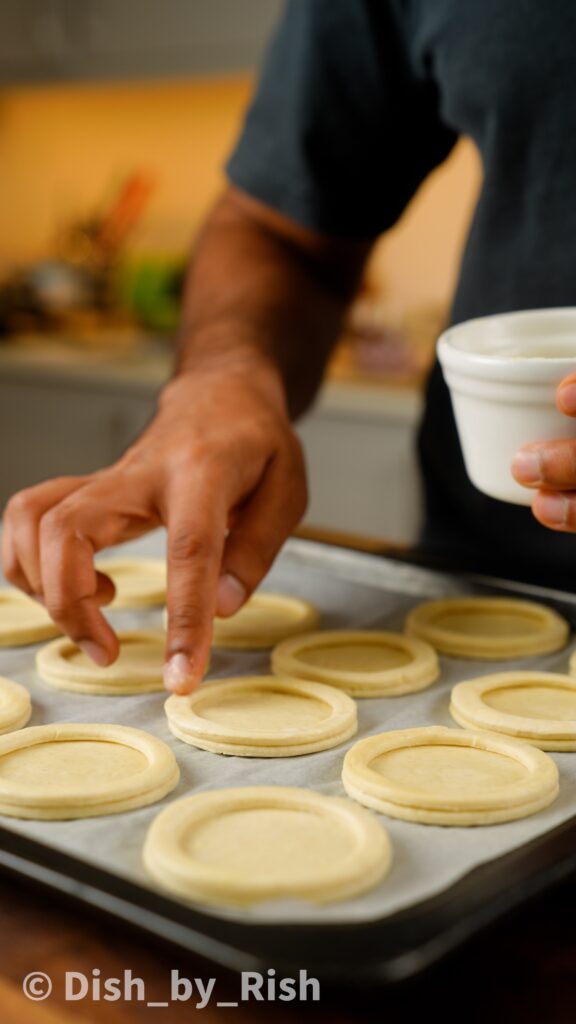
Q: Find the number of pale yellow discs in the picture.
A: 13